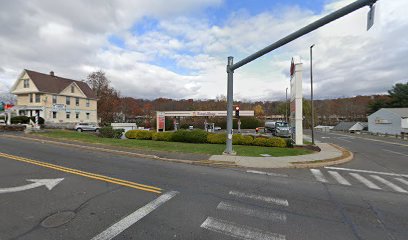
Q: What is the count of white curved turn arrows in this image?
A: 1